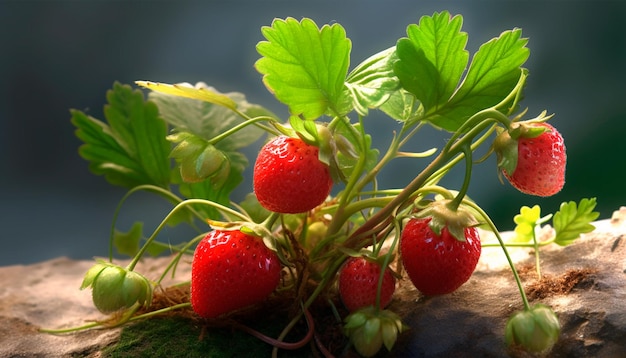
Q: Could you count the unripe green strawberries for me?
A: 4